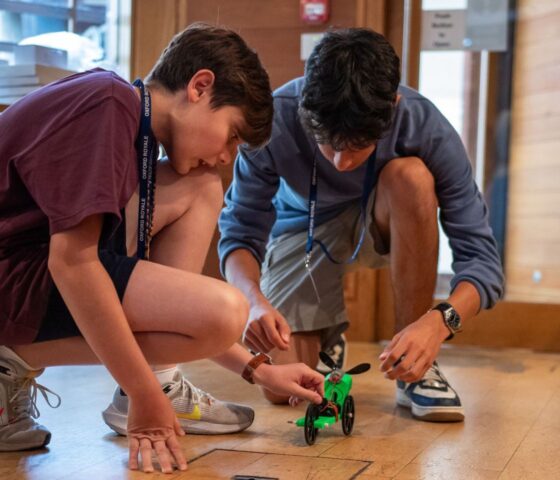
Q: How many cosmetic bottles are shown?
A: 0